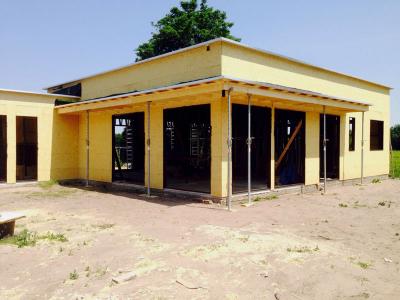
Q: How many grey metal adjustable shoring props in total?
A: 6